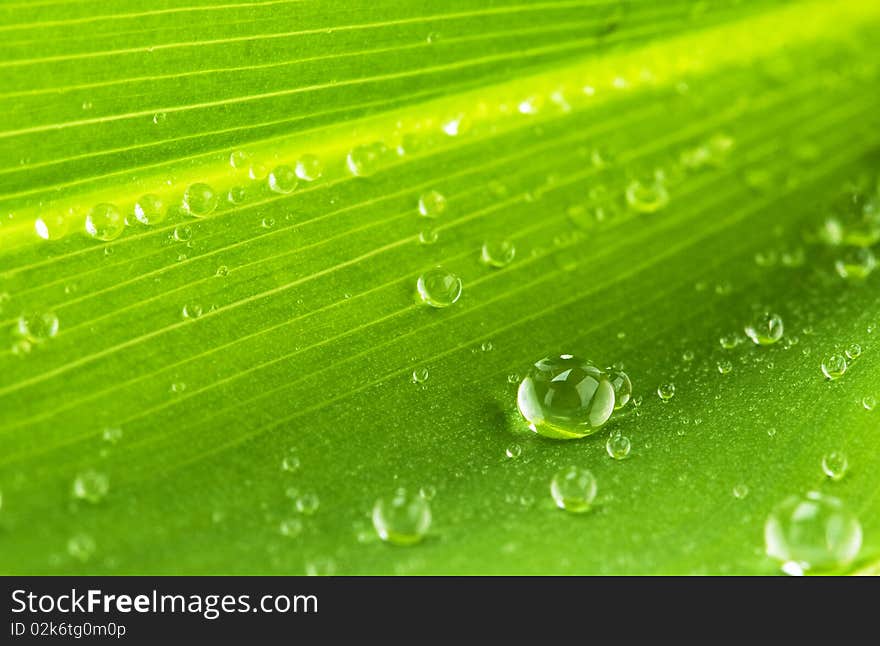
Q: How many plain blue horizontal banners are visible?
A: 0